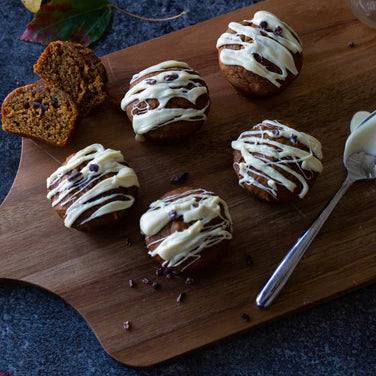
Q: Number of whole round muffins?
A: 5